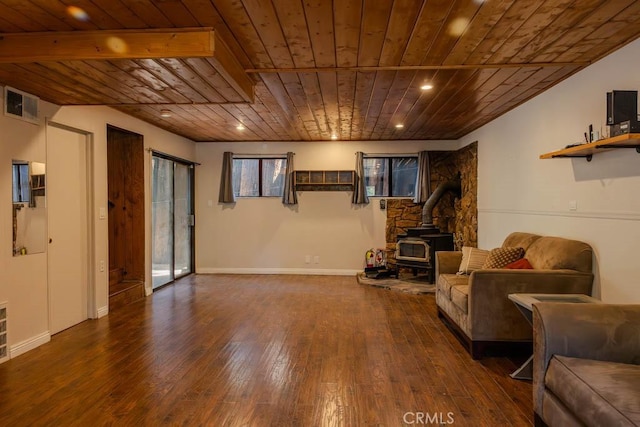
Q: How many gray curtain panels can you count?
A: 4